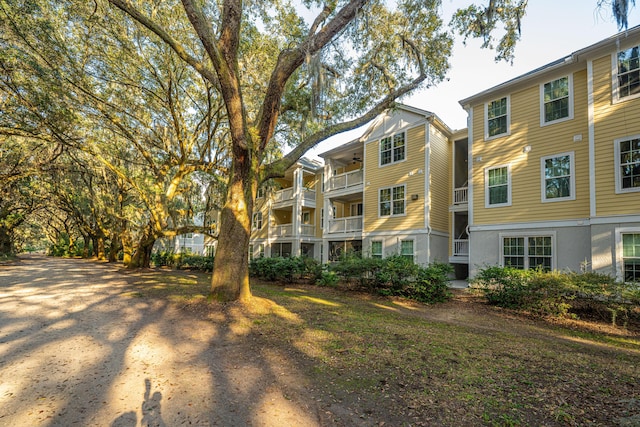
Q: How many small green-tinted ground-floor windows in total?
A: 2